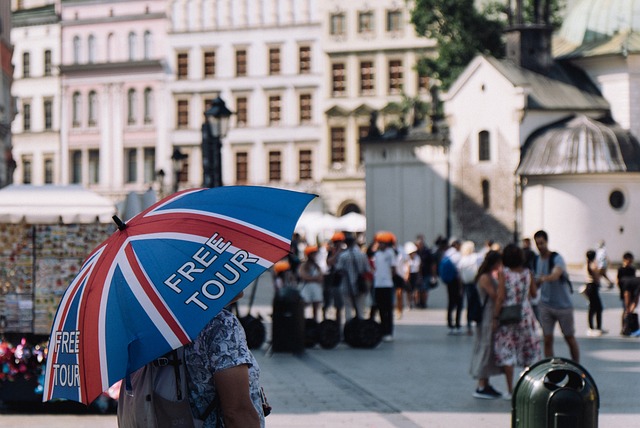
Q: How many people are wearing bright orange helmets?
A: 4